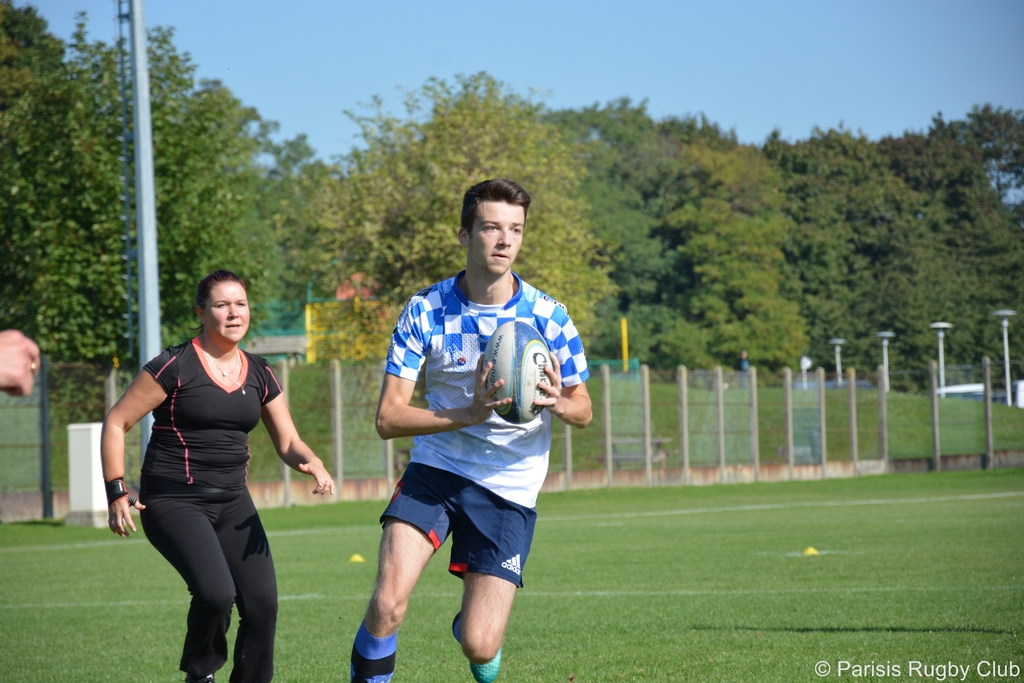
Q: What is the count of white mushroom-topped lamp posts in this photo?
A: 4